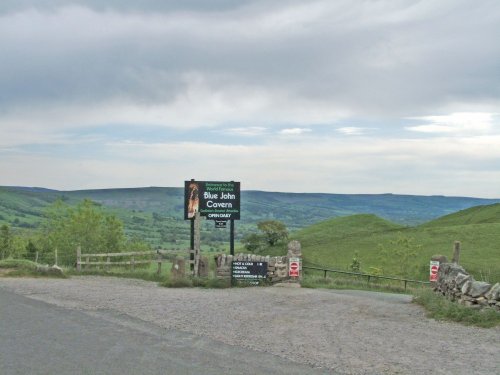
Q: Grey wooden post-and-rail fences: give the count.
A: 1